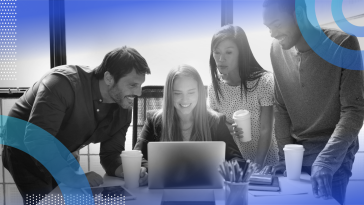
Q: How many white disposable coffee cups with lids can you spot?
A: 3